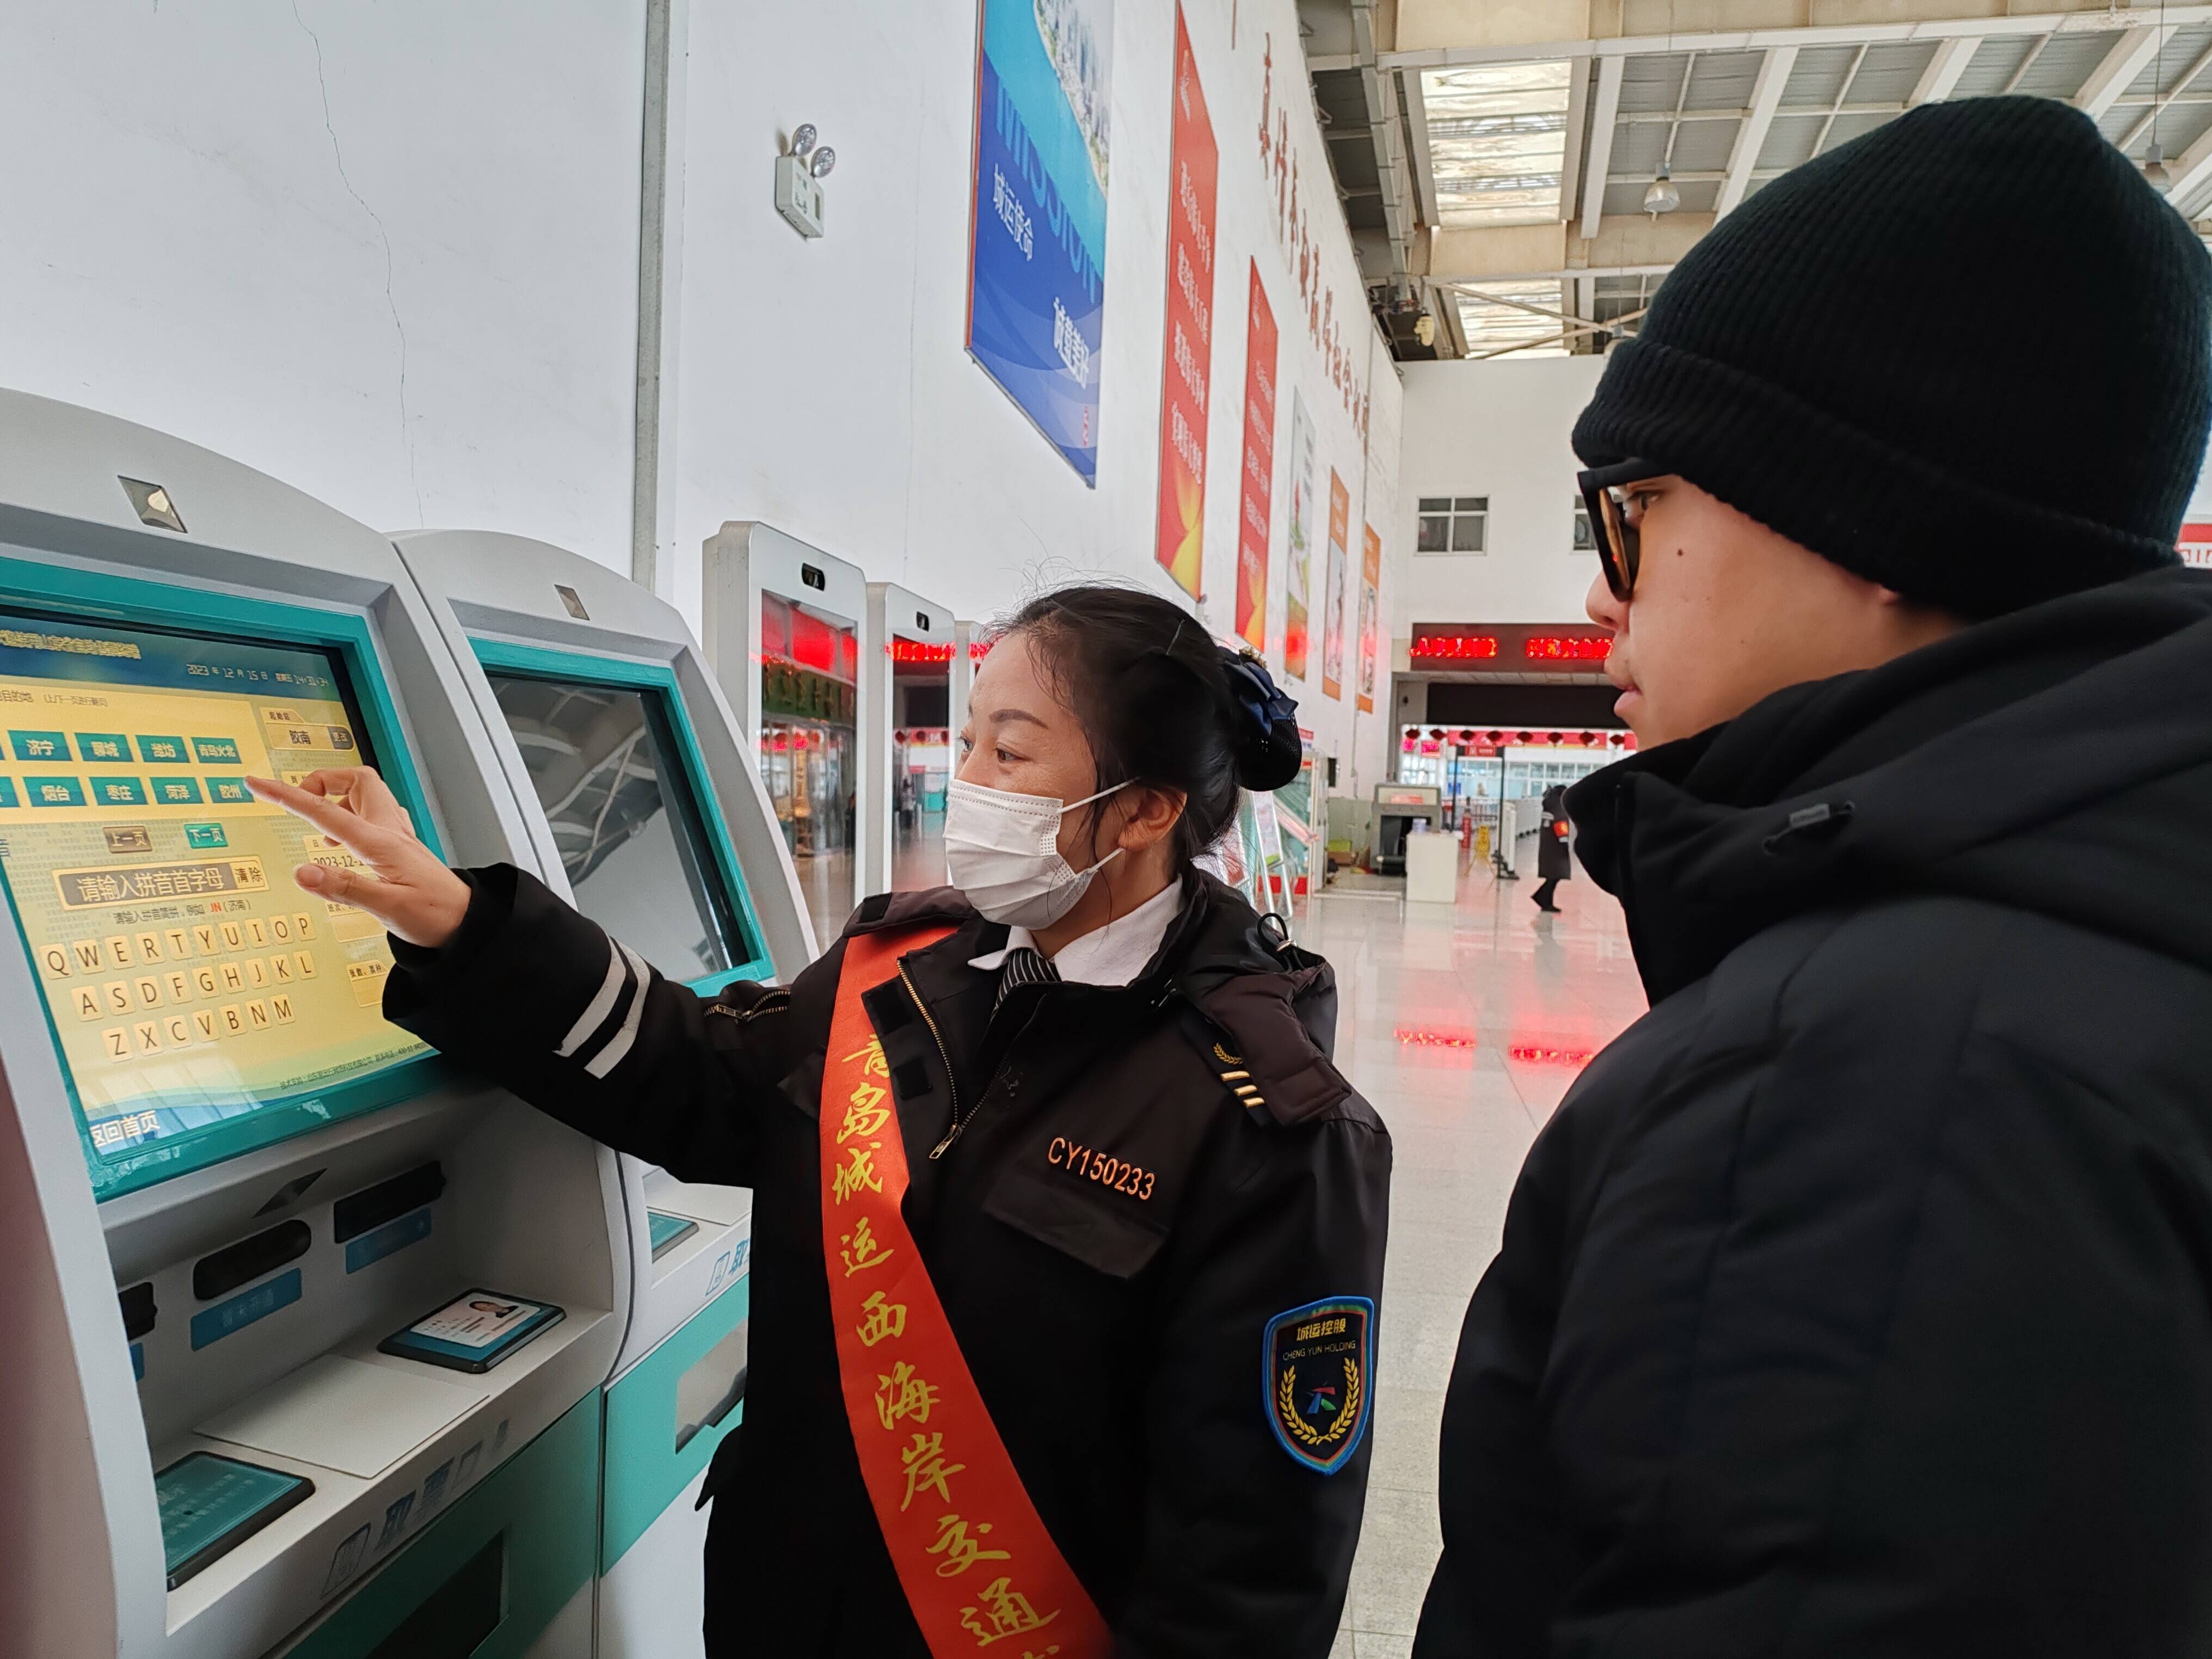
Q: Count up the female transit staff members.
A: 1